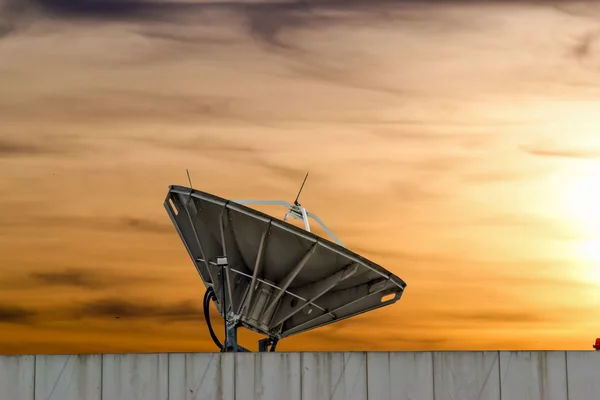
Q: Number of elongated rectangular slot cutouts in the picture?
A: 2